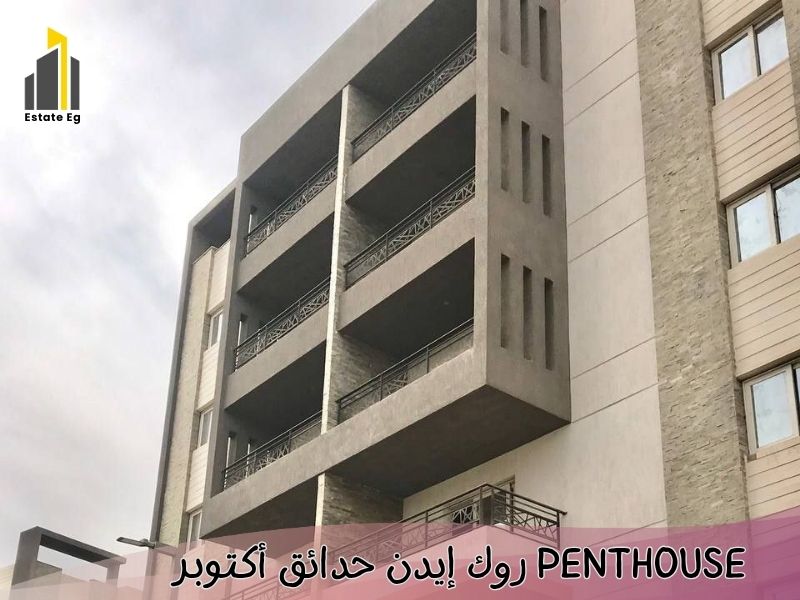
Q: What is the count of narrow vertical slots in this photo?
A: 9